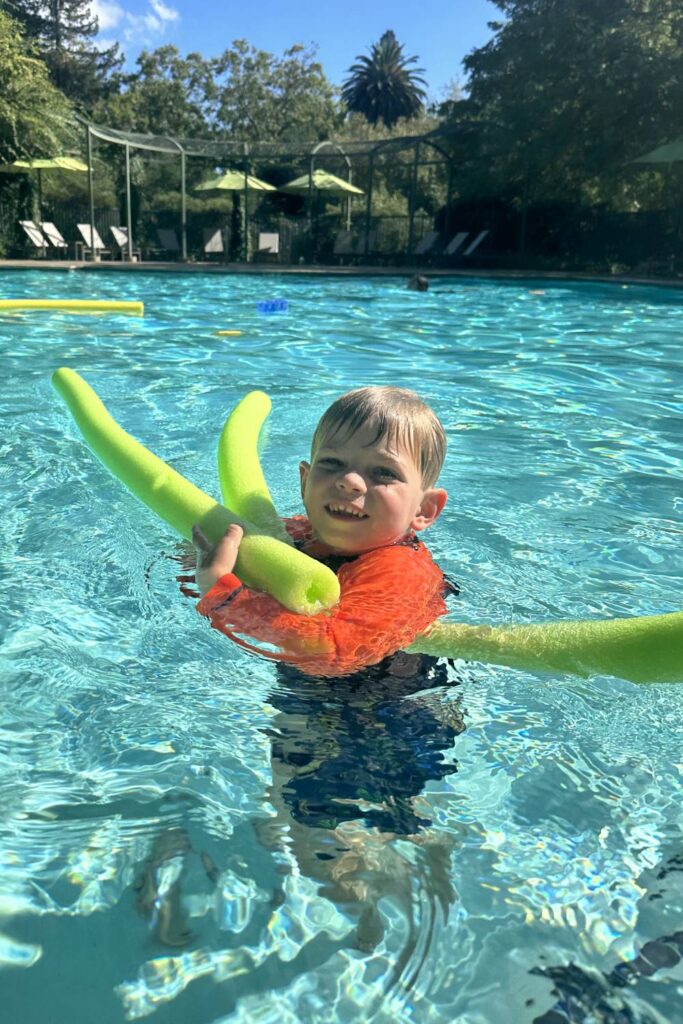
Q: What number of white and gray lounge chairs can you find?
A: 12